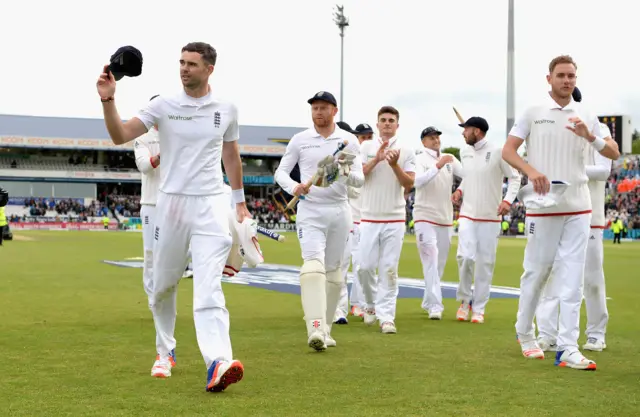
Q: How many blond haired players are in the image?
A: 1